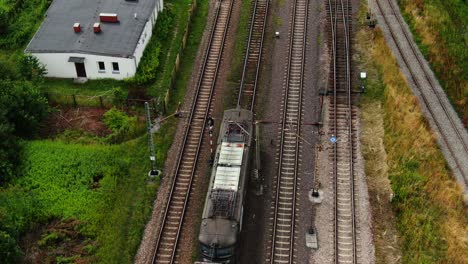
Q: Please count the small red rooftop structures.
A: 3